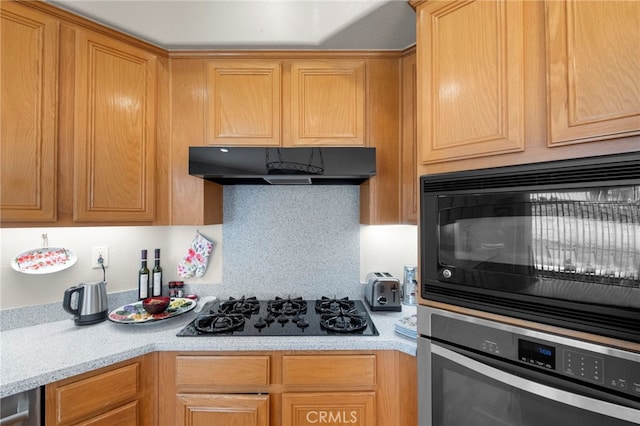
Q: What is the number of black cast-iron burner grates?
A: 5